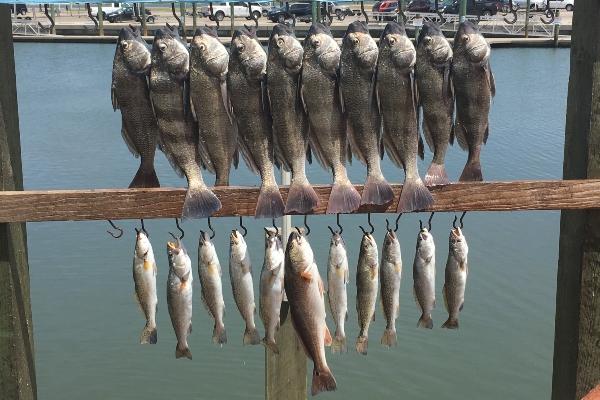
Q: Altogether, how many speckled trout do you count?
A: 10